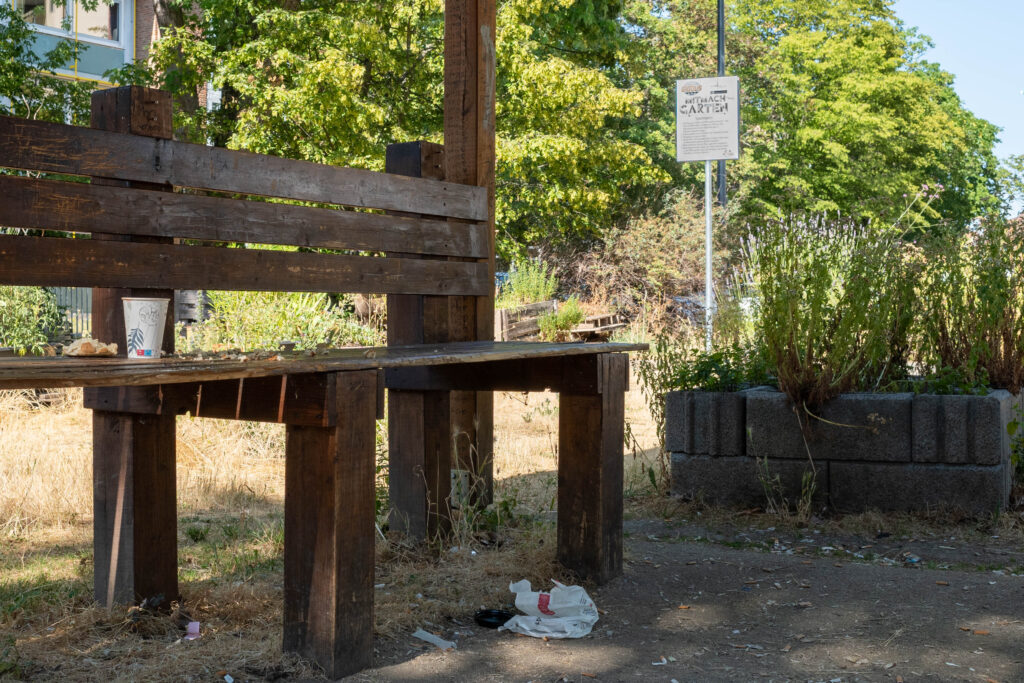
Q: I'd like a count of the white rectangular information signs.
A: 1